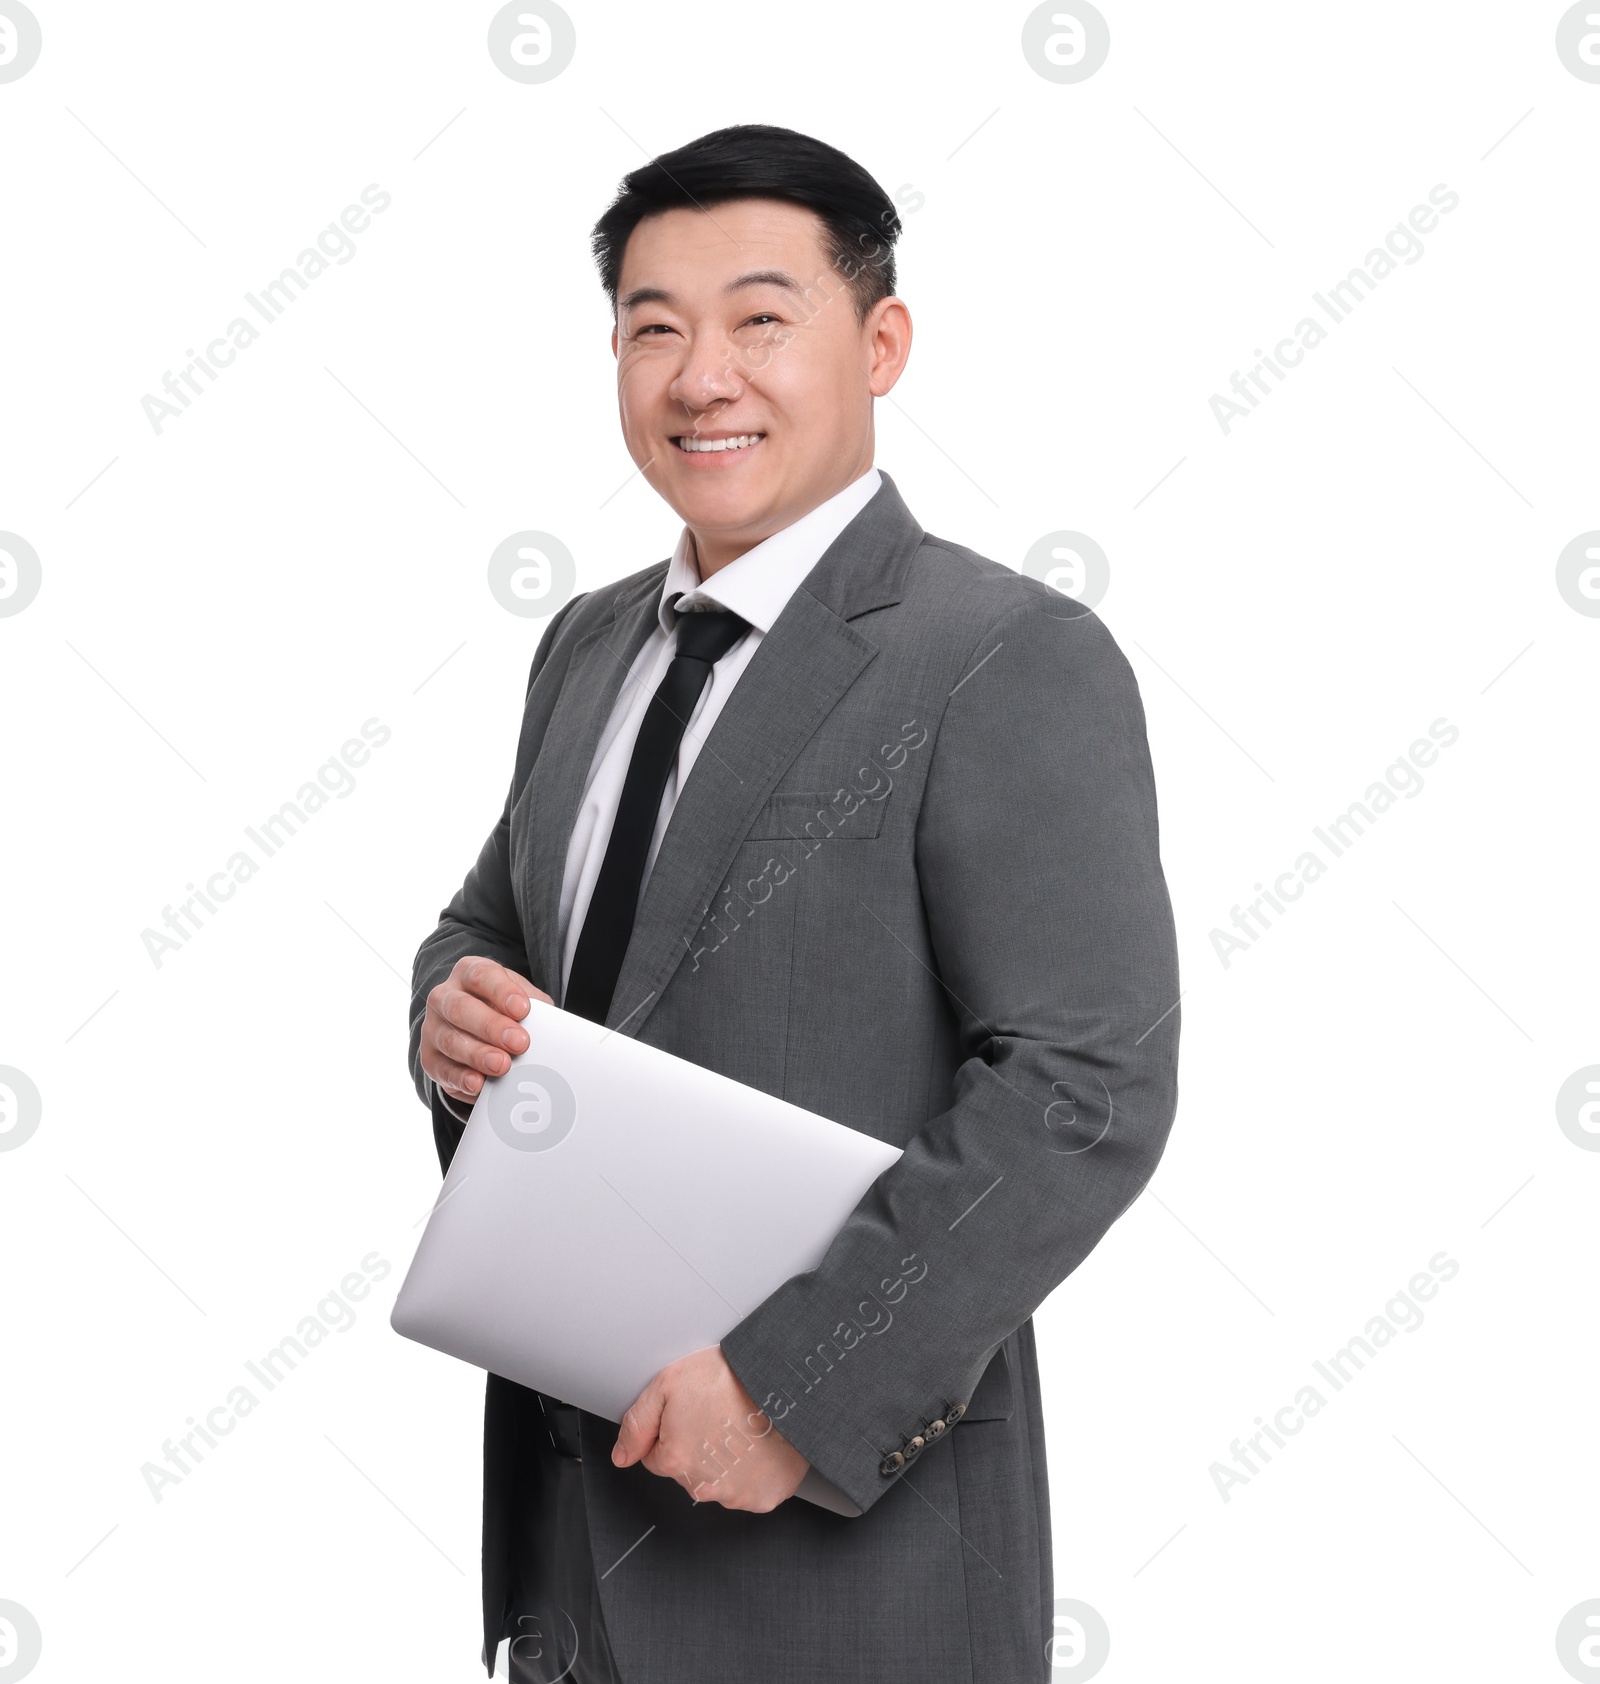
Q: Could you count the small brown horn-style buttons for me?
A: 4